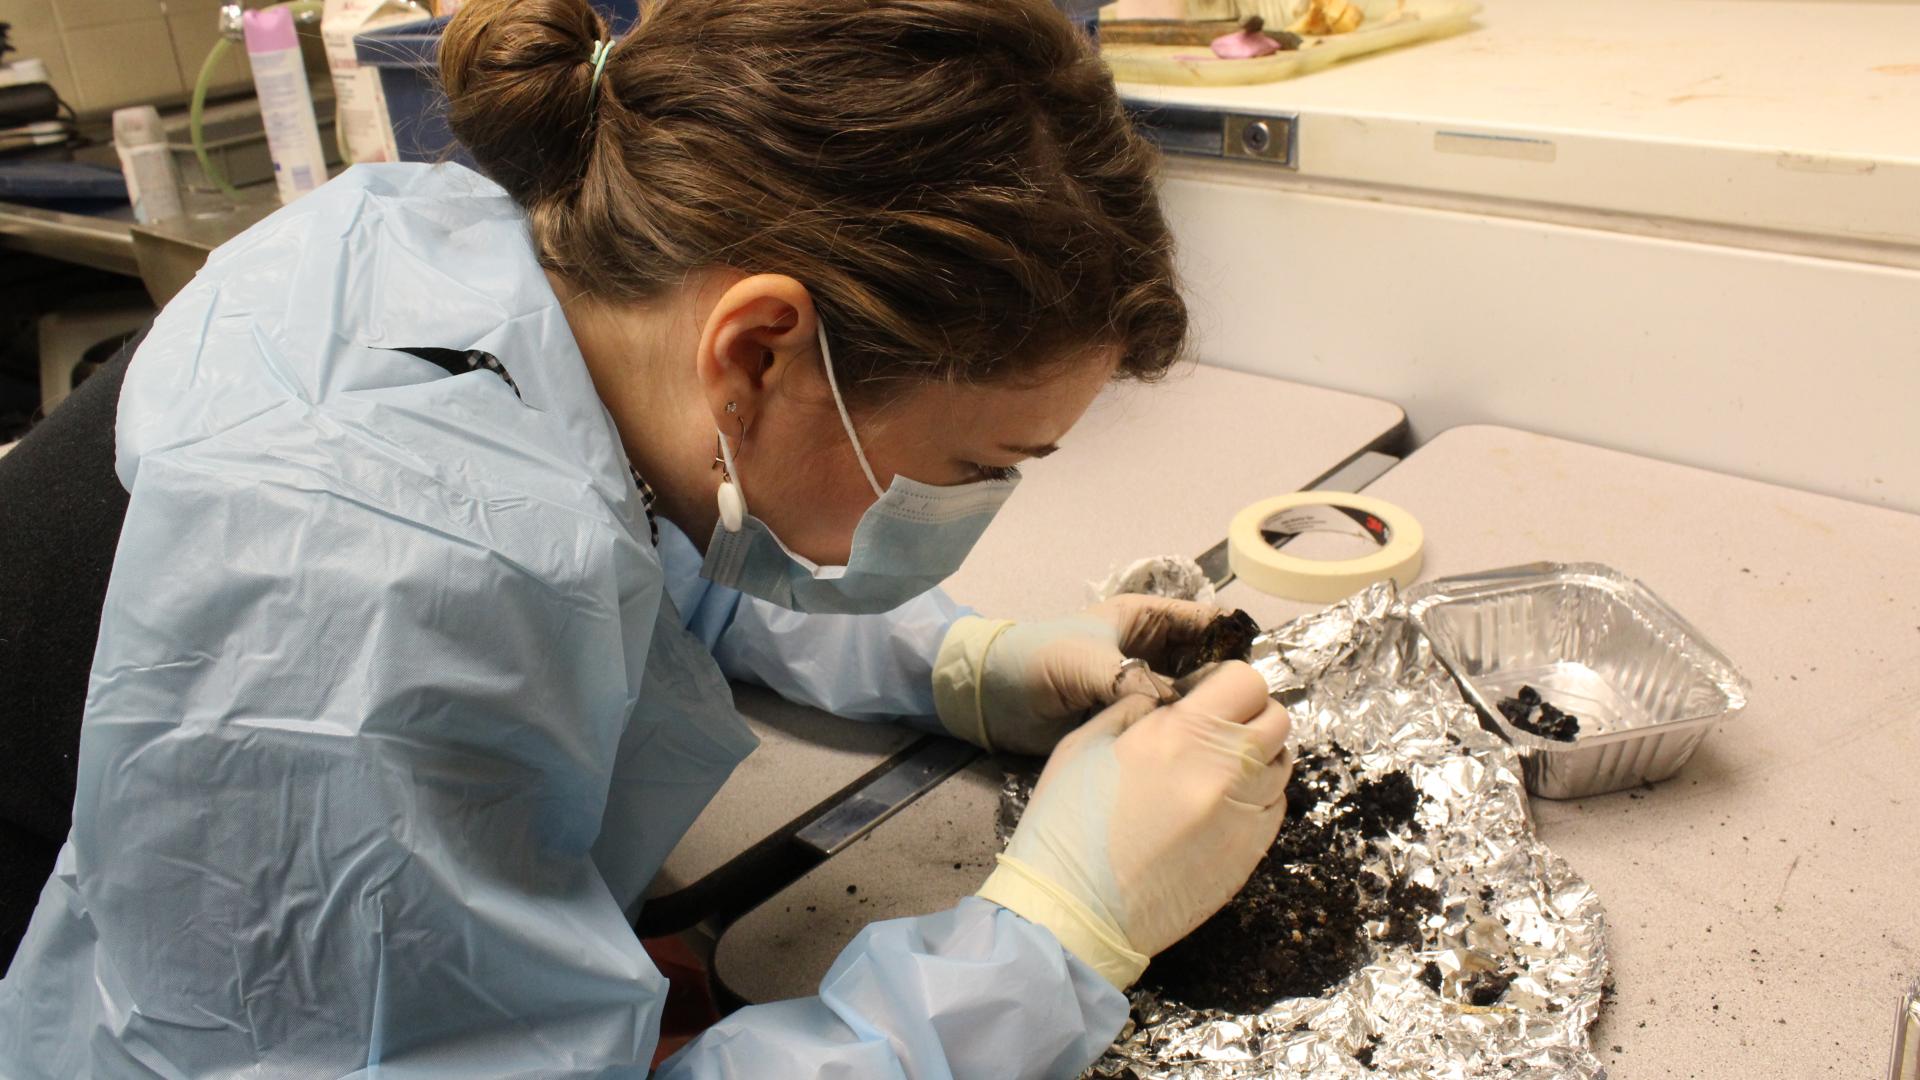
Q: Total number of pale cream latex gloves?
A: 2